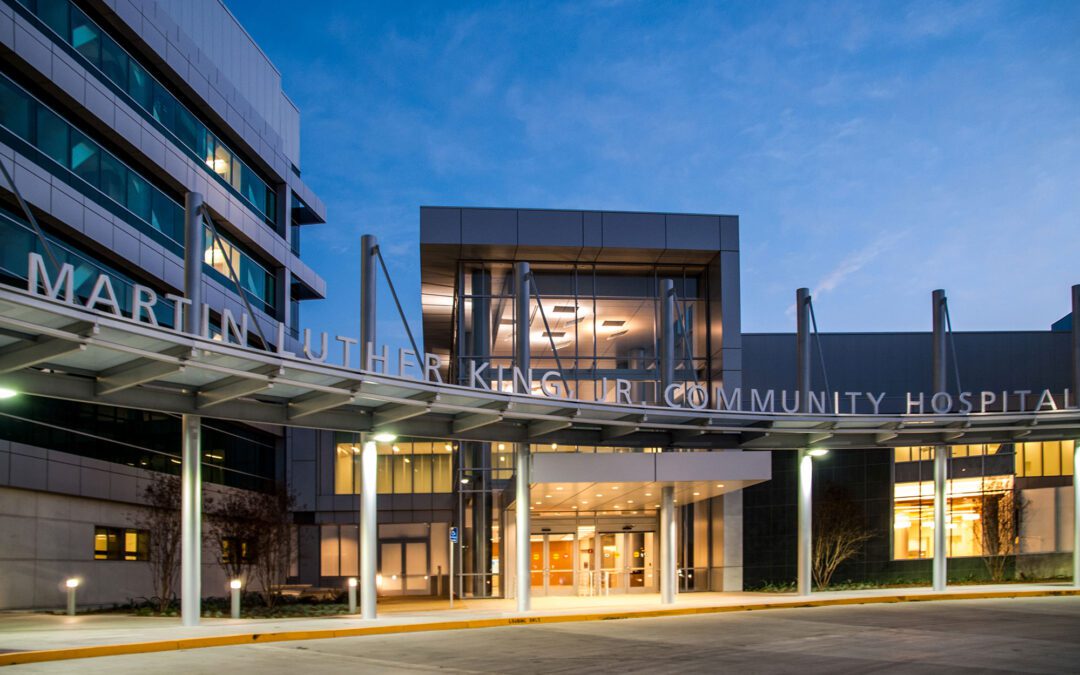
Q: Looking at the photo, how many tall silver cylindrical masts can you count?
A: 7